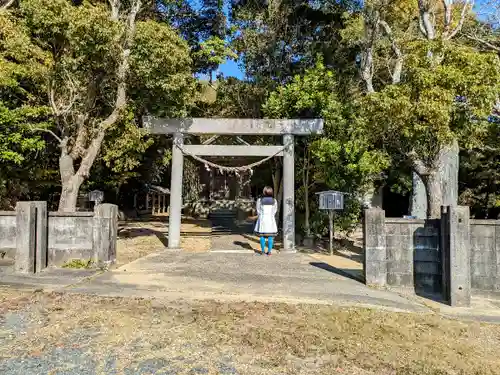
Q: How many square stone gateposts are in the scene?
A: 4